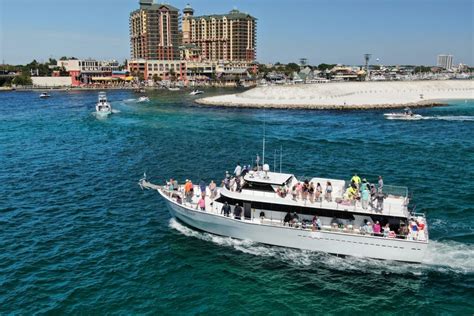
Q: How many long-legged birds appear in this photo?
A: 0